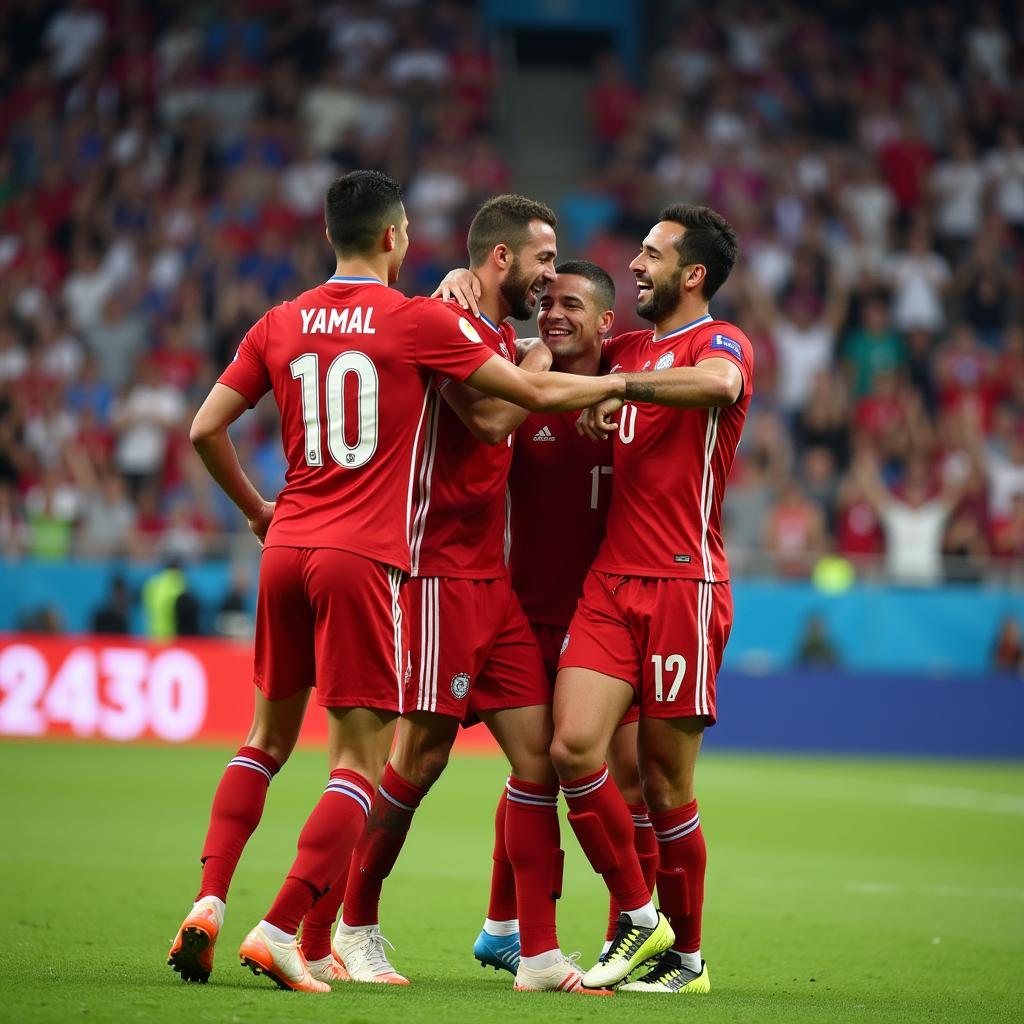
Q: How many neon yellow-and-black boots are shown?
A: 2